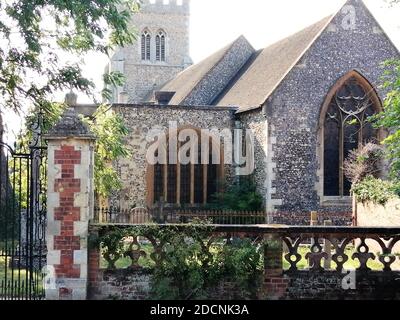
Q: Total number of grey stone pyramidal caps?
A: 1